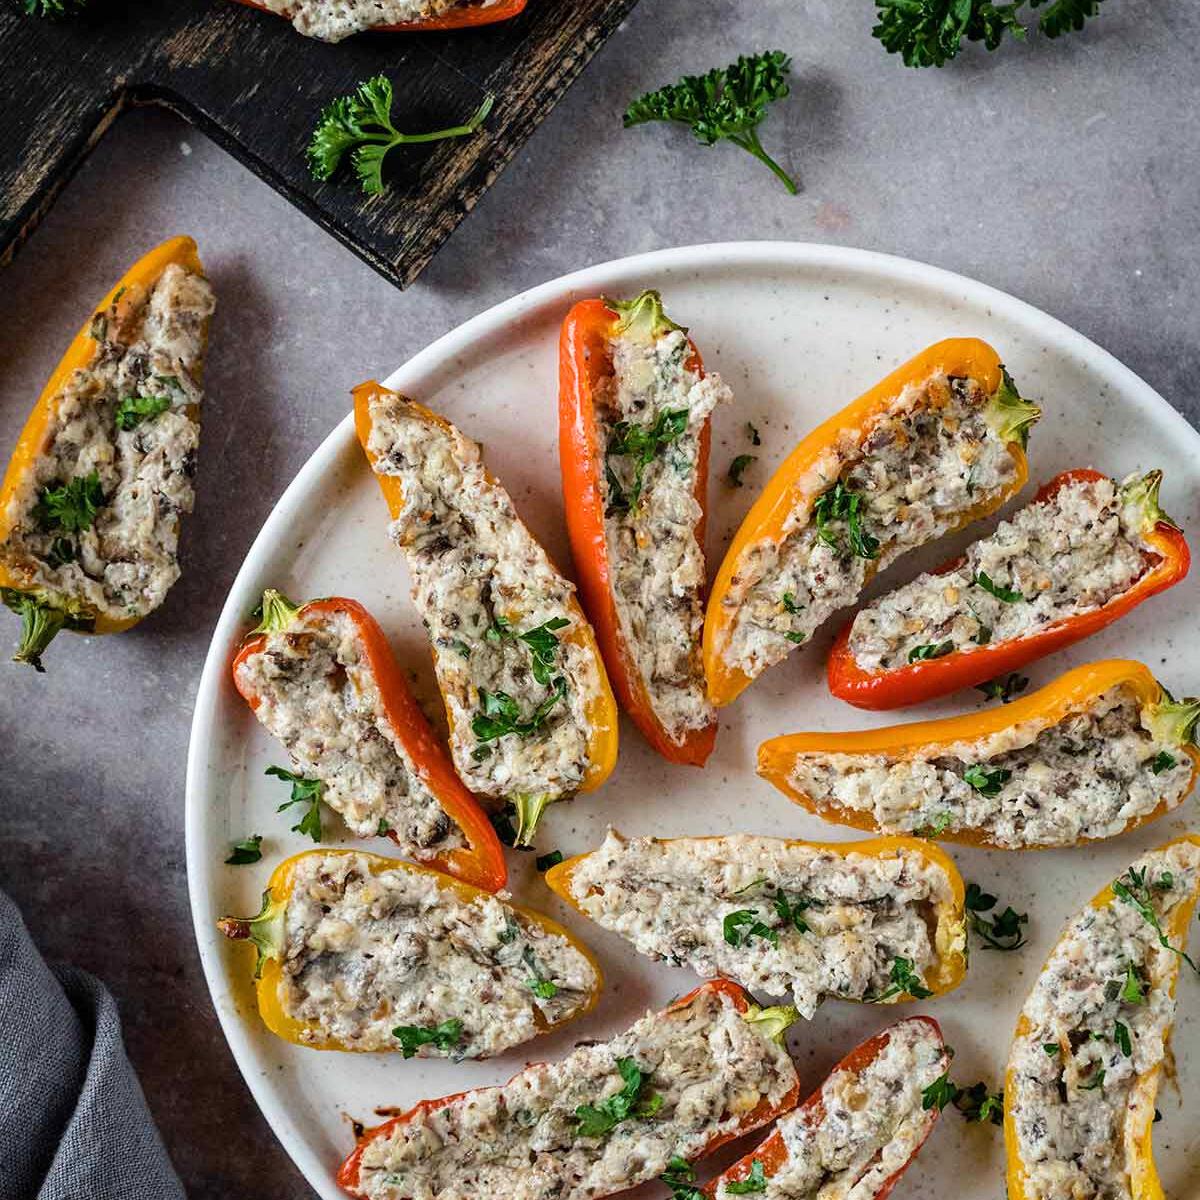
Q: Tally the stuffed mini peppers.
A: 13